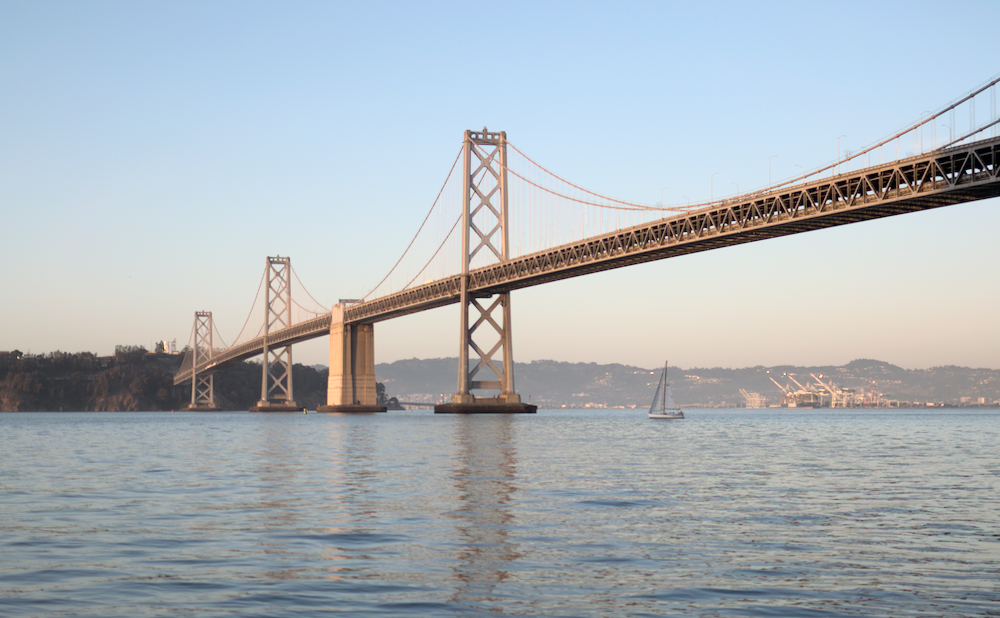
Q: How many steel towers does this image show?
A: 3